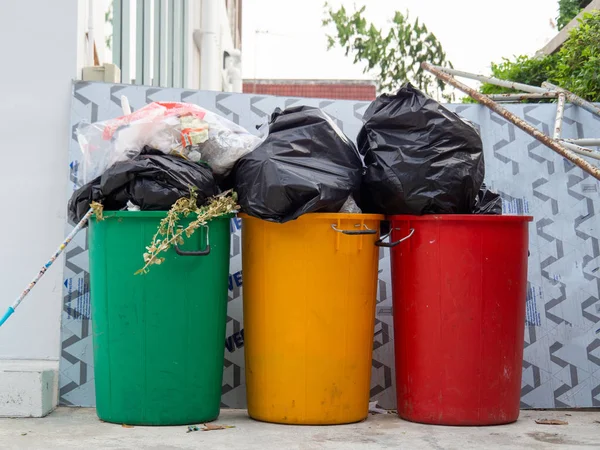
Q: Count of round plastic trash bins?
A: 3